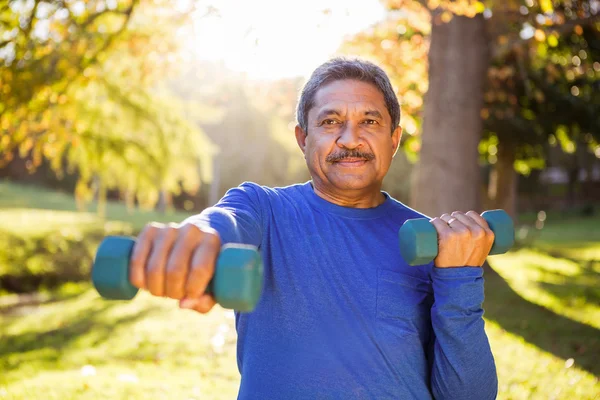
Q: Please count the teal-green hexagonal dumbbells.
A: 2